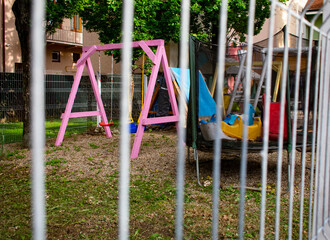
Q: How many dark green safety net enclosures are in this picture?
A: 1